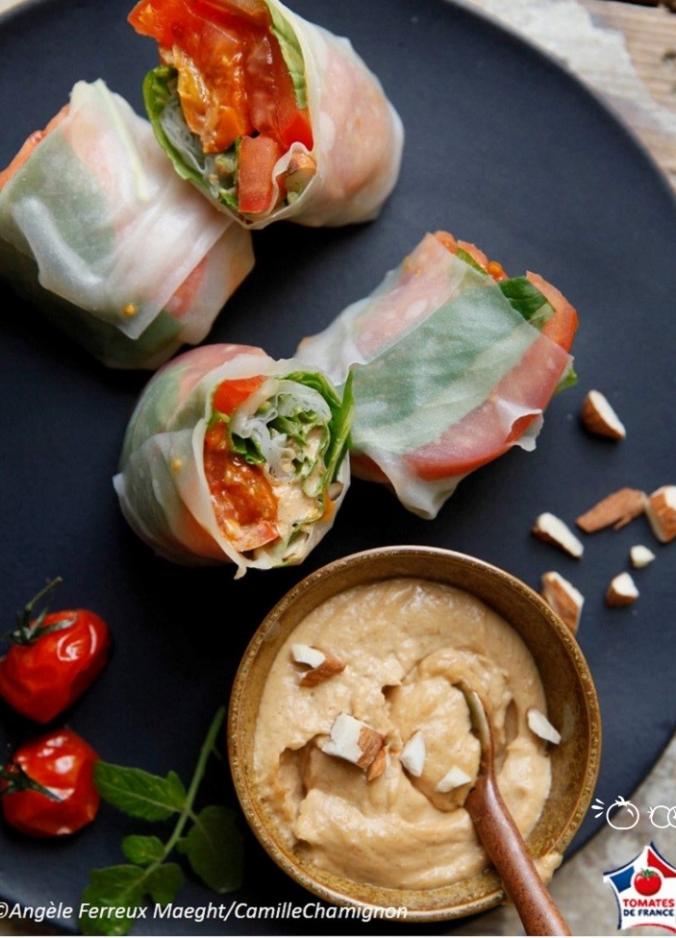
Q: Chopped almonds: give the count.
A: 12